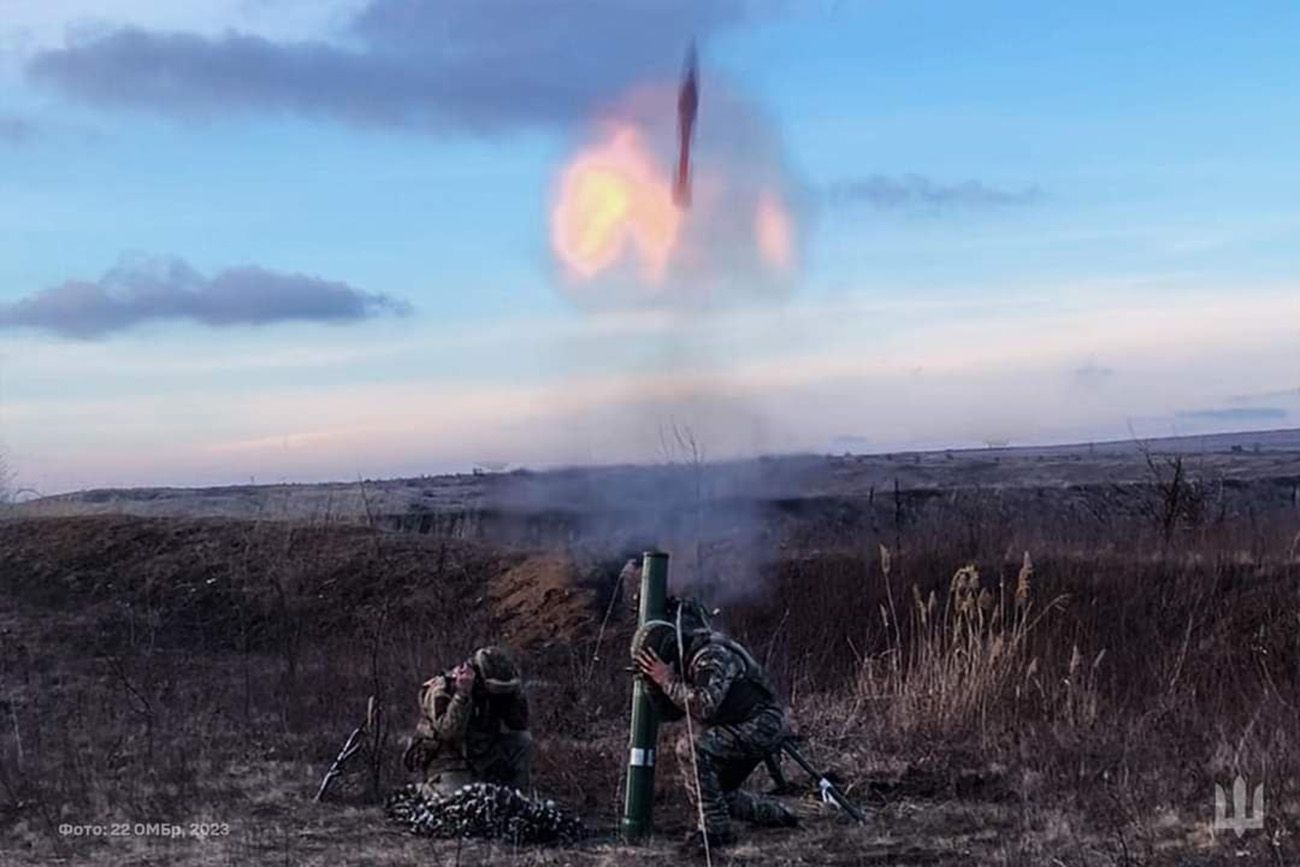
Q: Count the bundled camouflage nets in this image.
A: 1